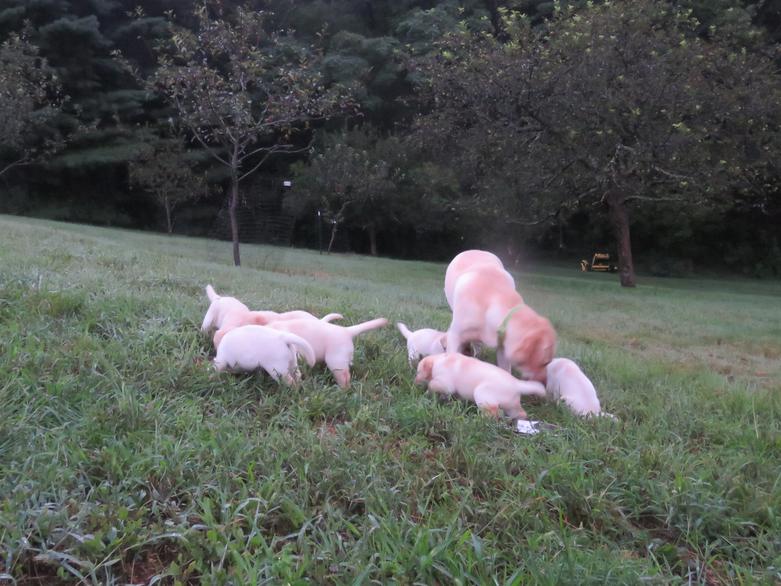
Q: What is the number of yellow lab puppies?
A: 7